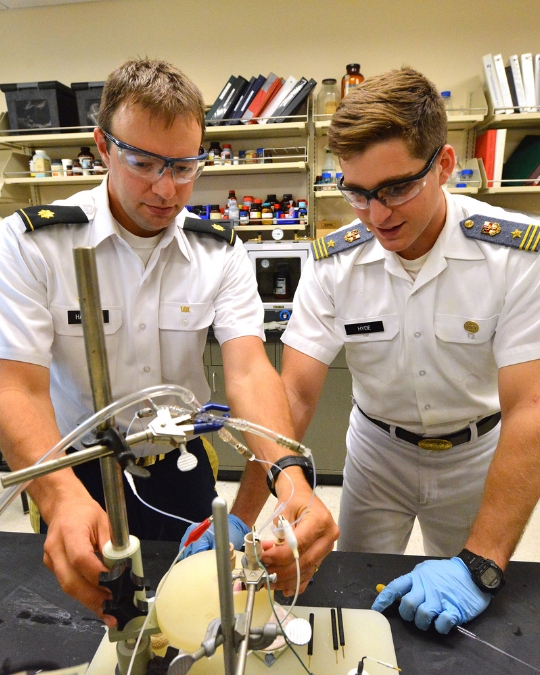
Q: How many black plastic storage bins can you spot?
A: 2